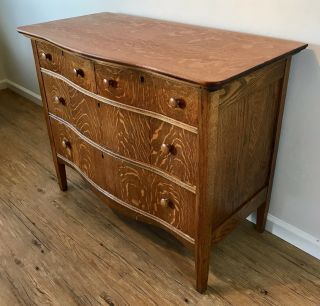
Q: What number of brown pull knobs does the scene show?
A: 8